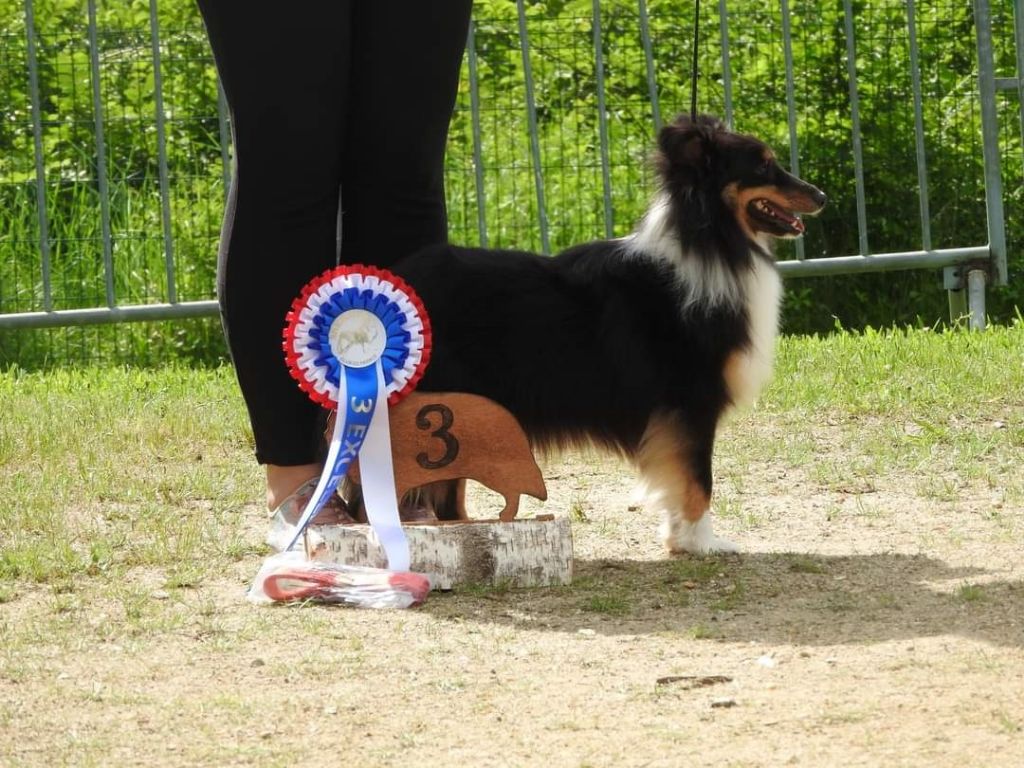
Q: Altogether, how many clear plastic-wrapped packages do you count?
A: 1